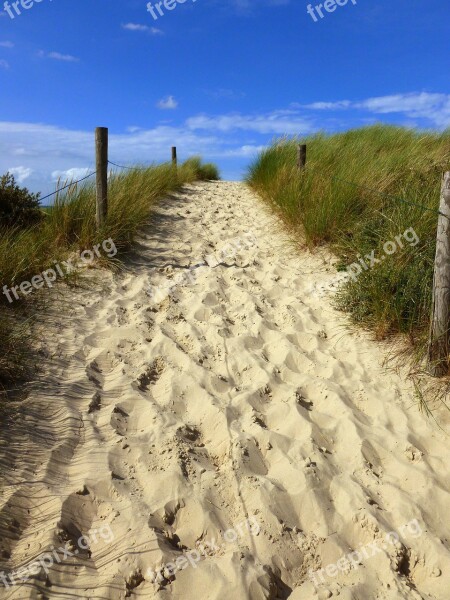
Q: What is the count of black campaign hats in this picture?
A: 0